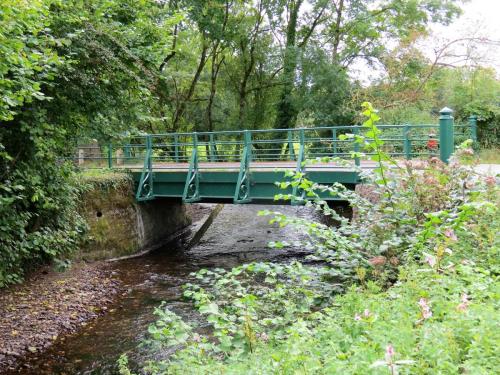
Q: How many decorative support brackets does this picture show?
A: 4